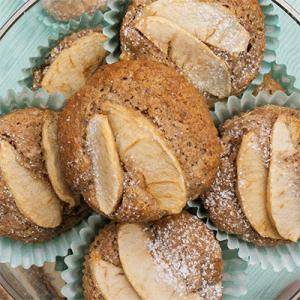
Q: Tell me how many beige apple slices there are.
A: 11